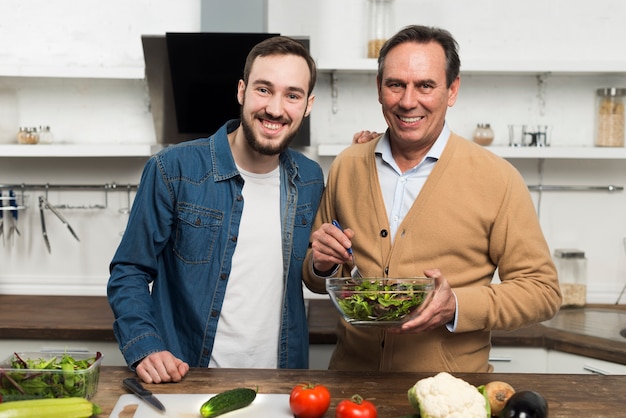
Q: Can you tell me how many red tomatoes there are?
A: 2